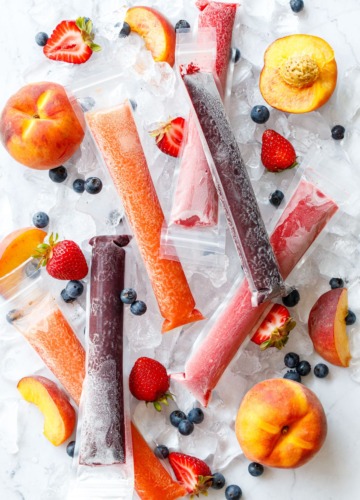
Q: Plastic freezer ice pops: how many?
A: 6